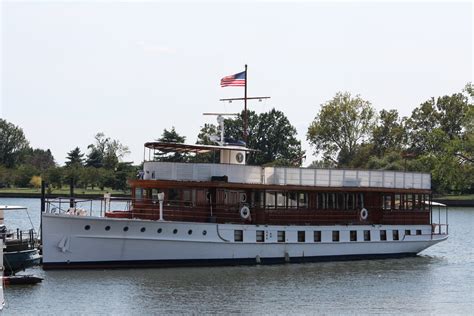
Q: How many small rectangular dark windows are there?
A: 12